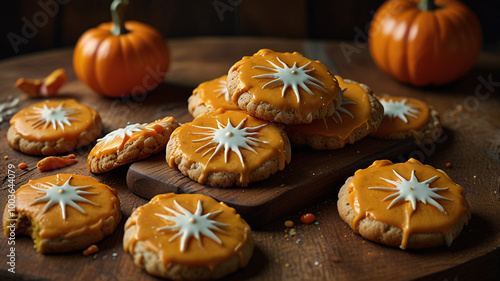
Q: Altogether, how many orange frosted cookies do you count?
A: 10